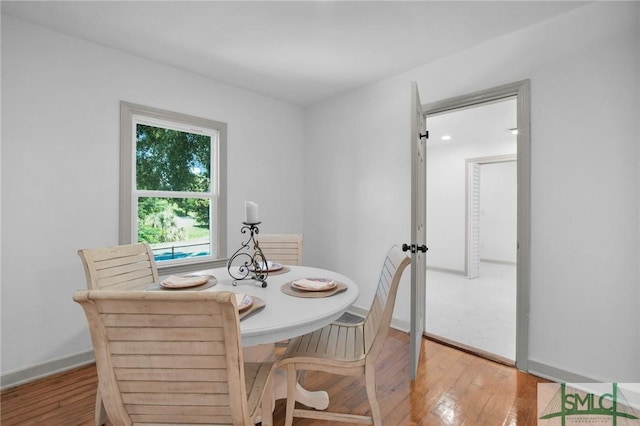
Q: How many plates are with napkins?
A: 4